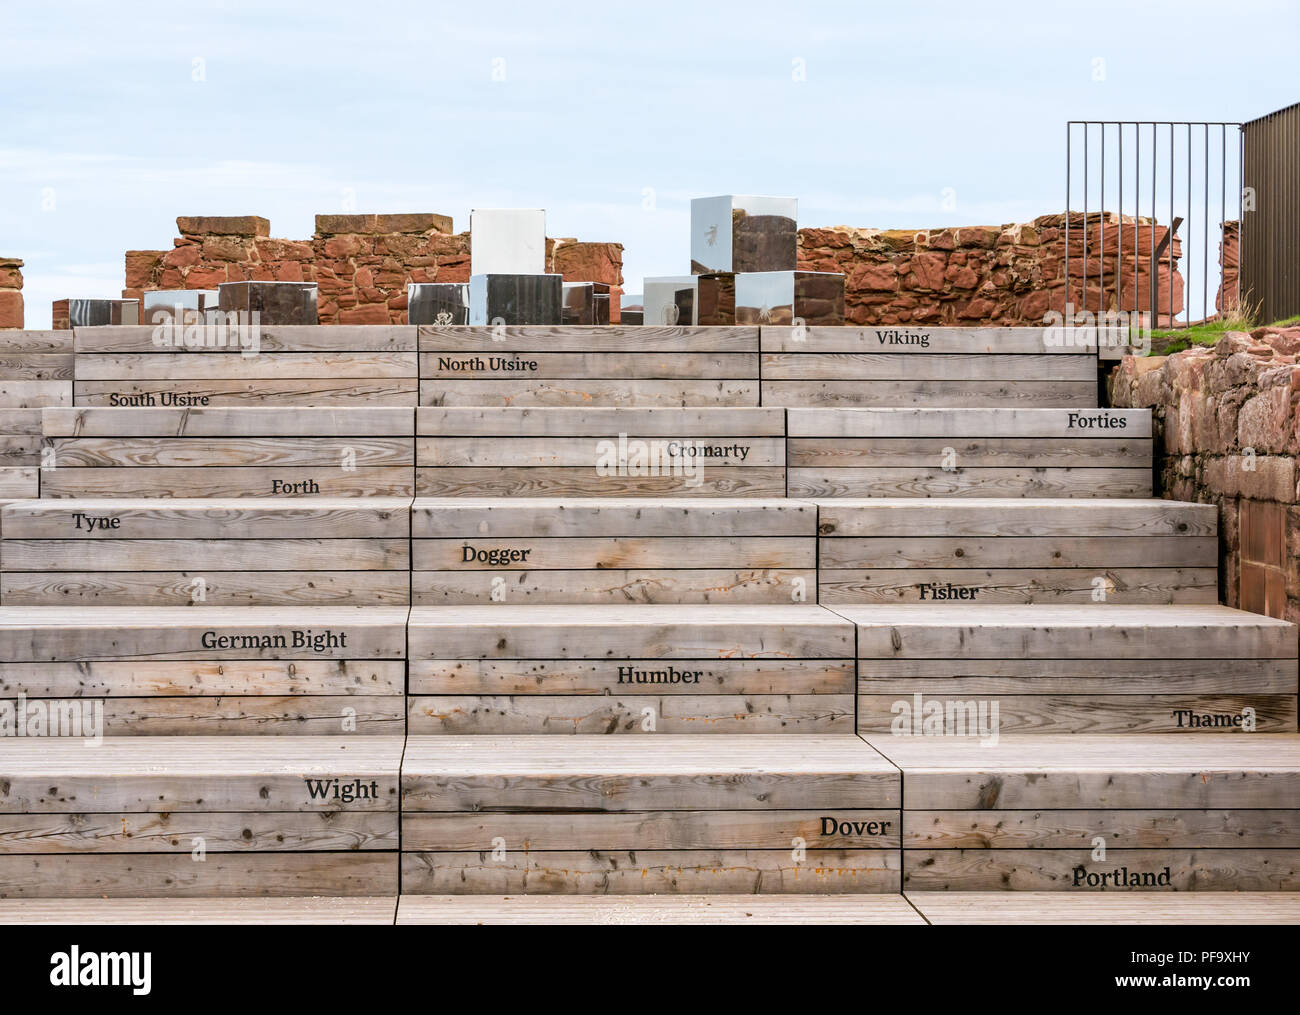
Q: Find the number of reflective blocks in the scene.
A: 11